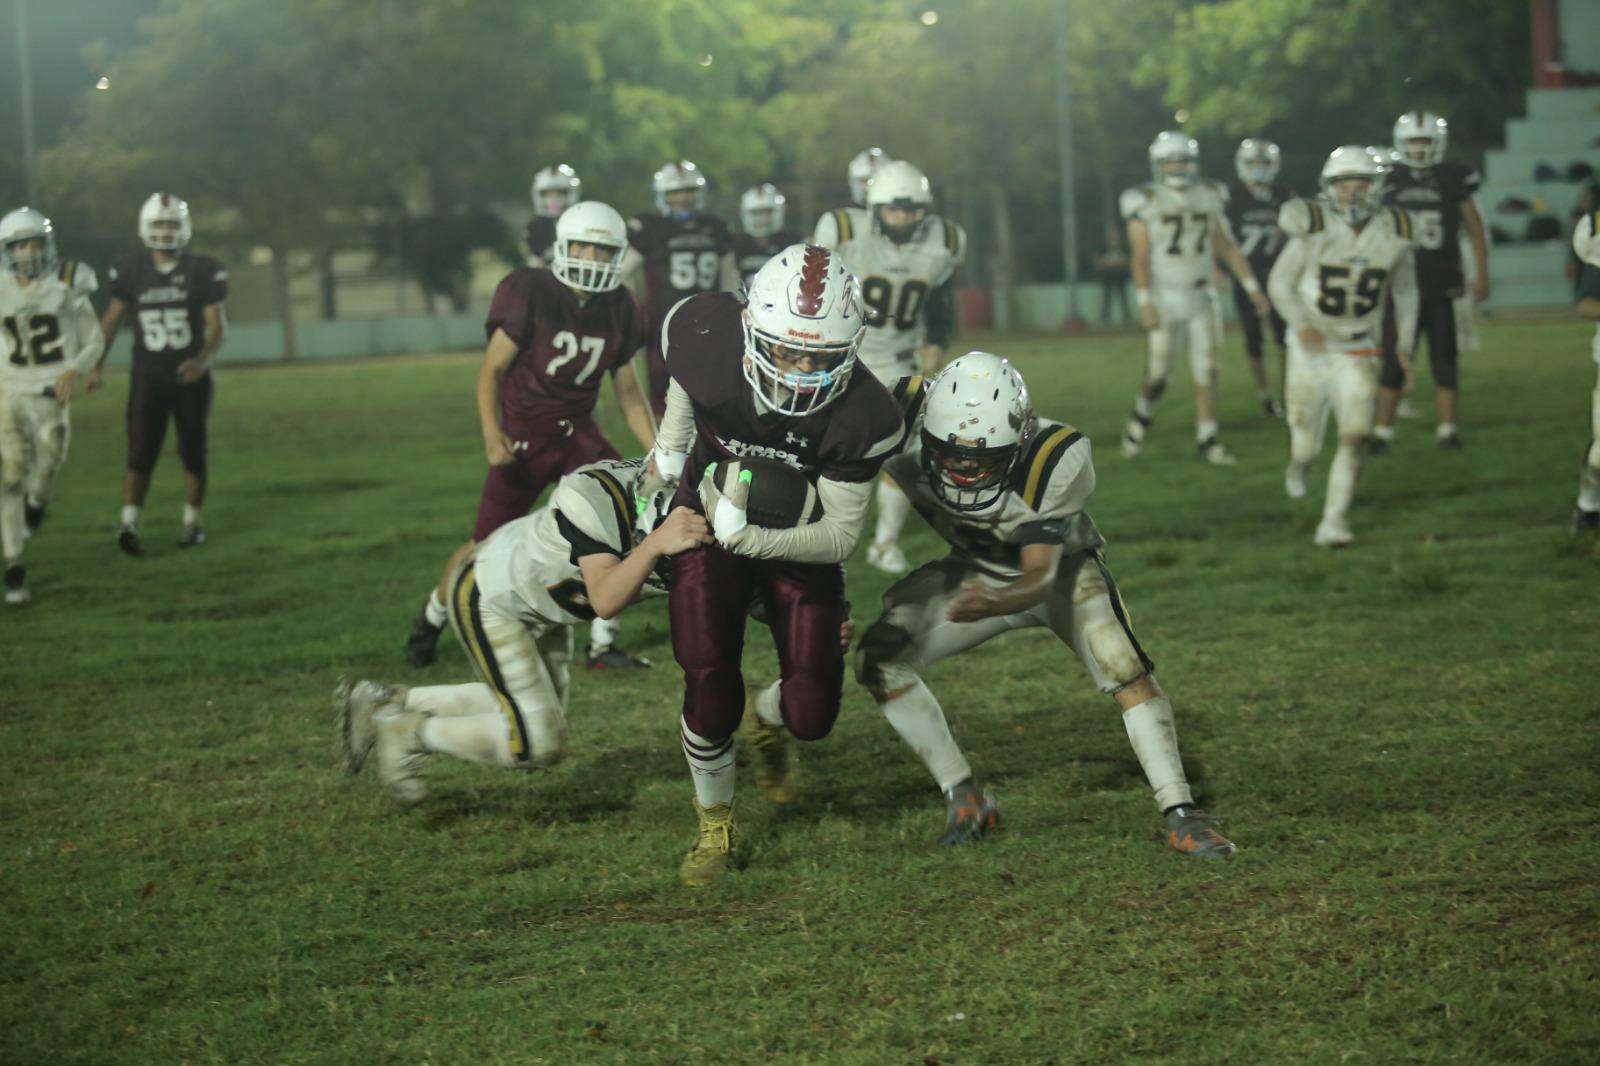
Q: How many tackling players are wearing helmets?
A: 2